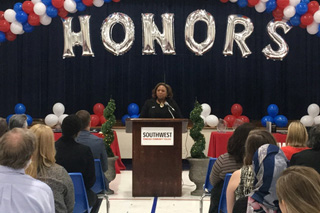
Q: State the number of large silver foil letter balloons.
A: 6